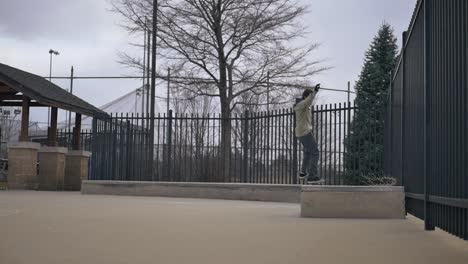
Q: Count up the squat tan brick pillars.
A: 3